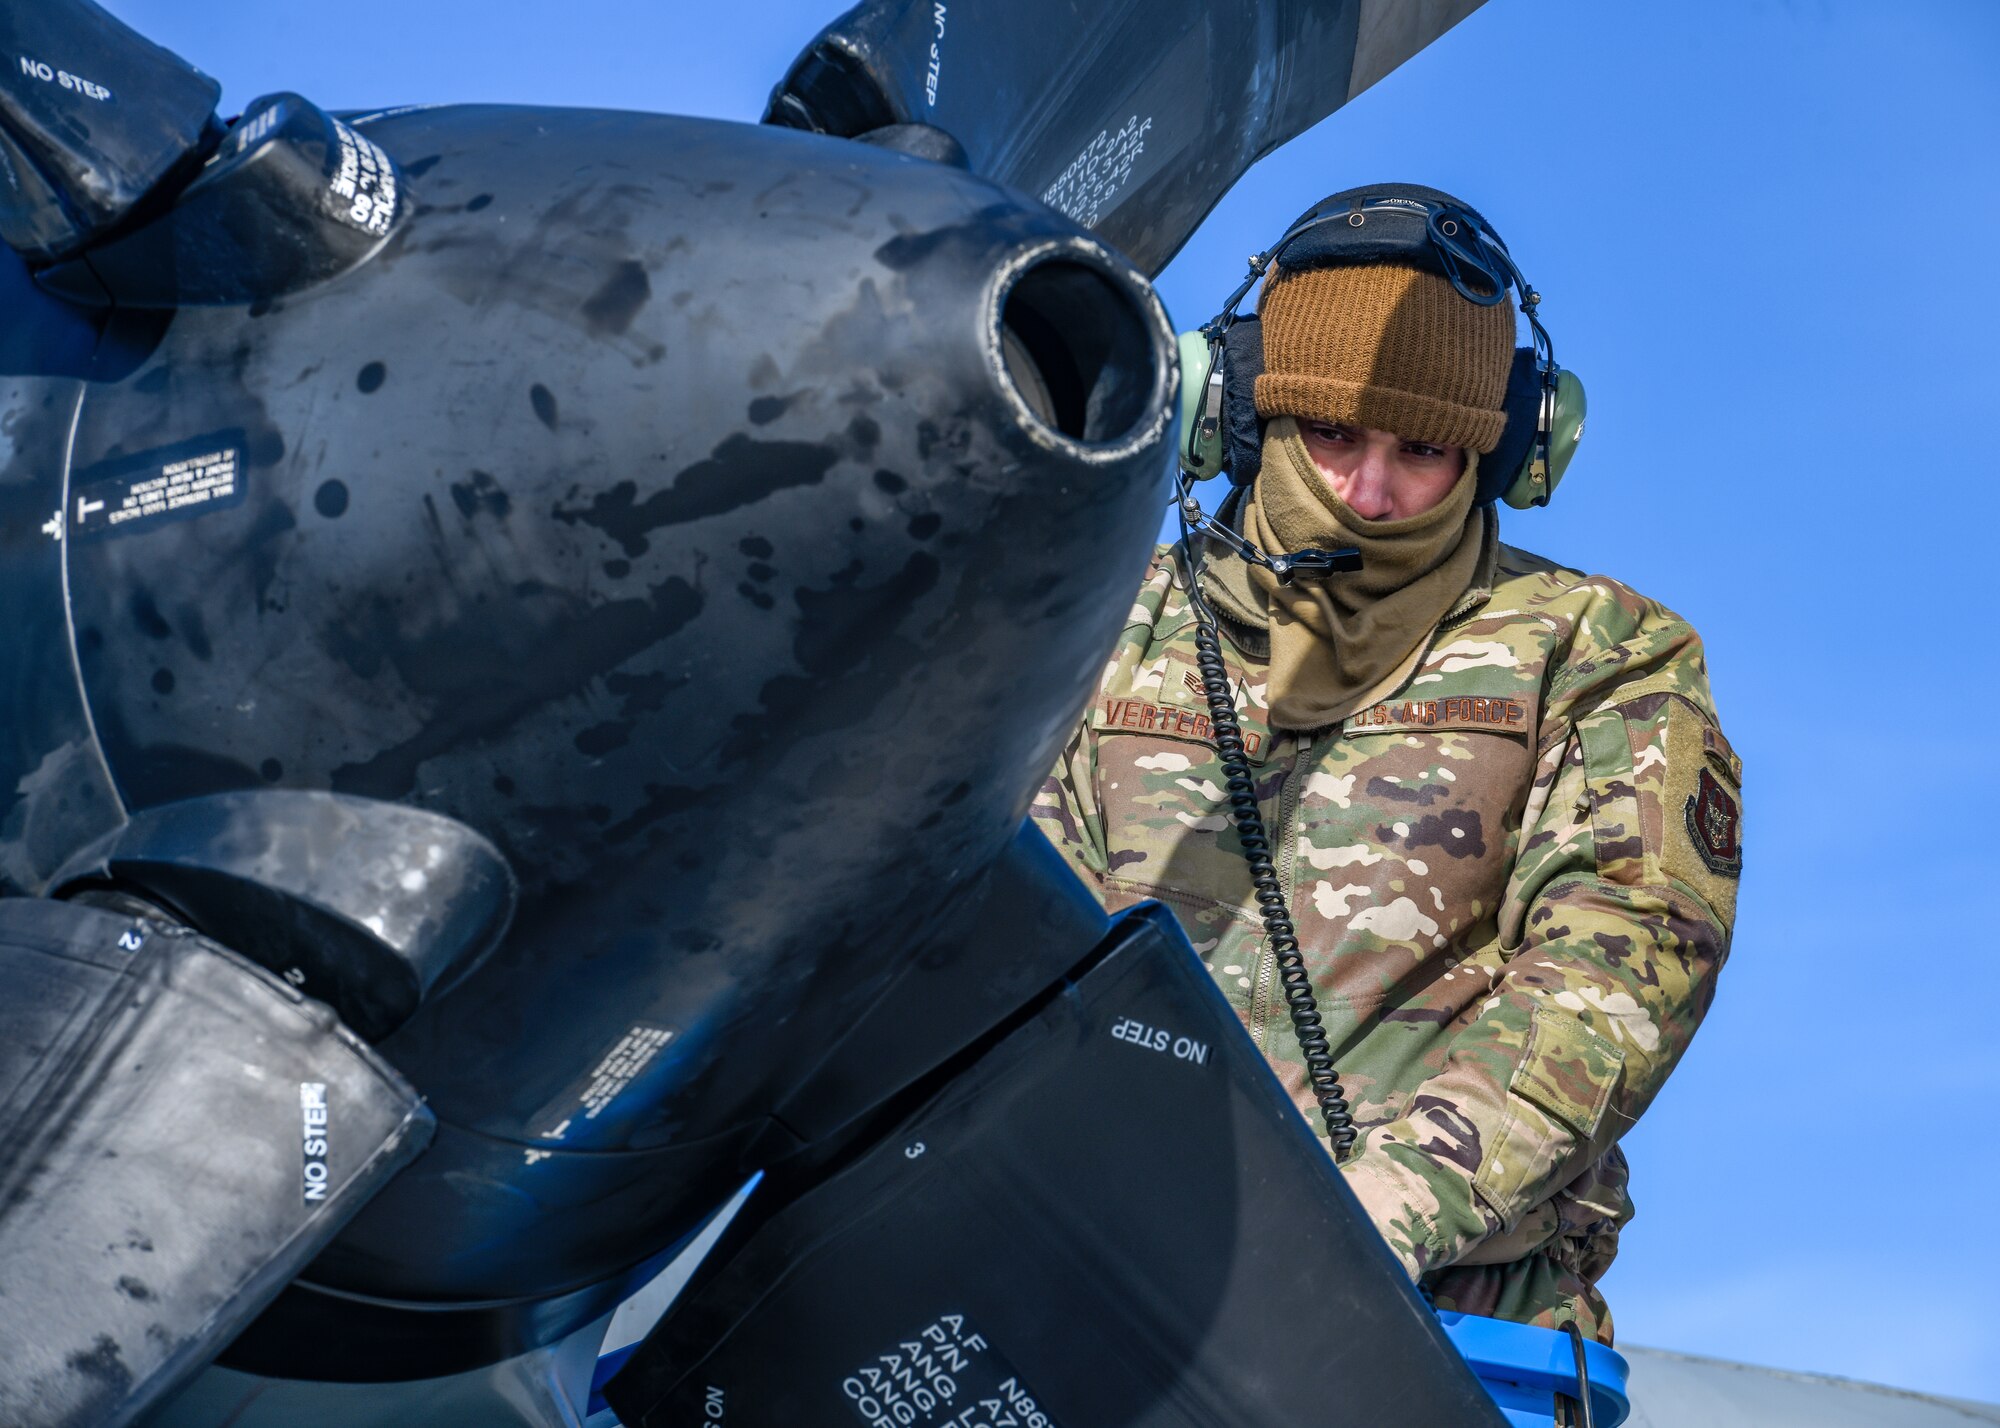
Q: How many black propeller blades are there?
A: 4